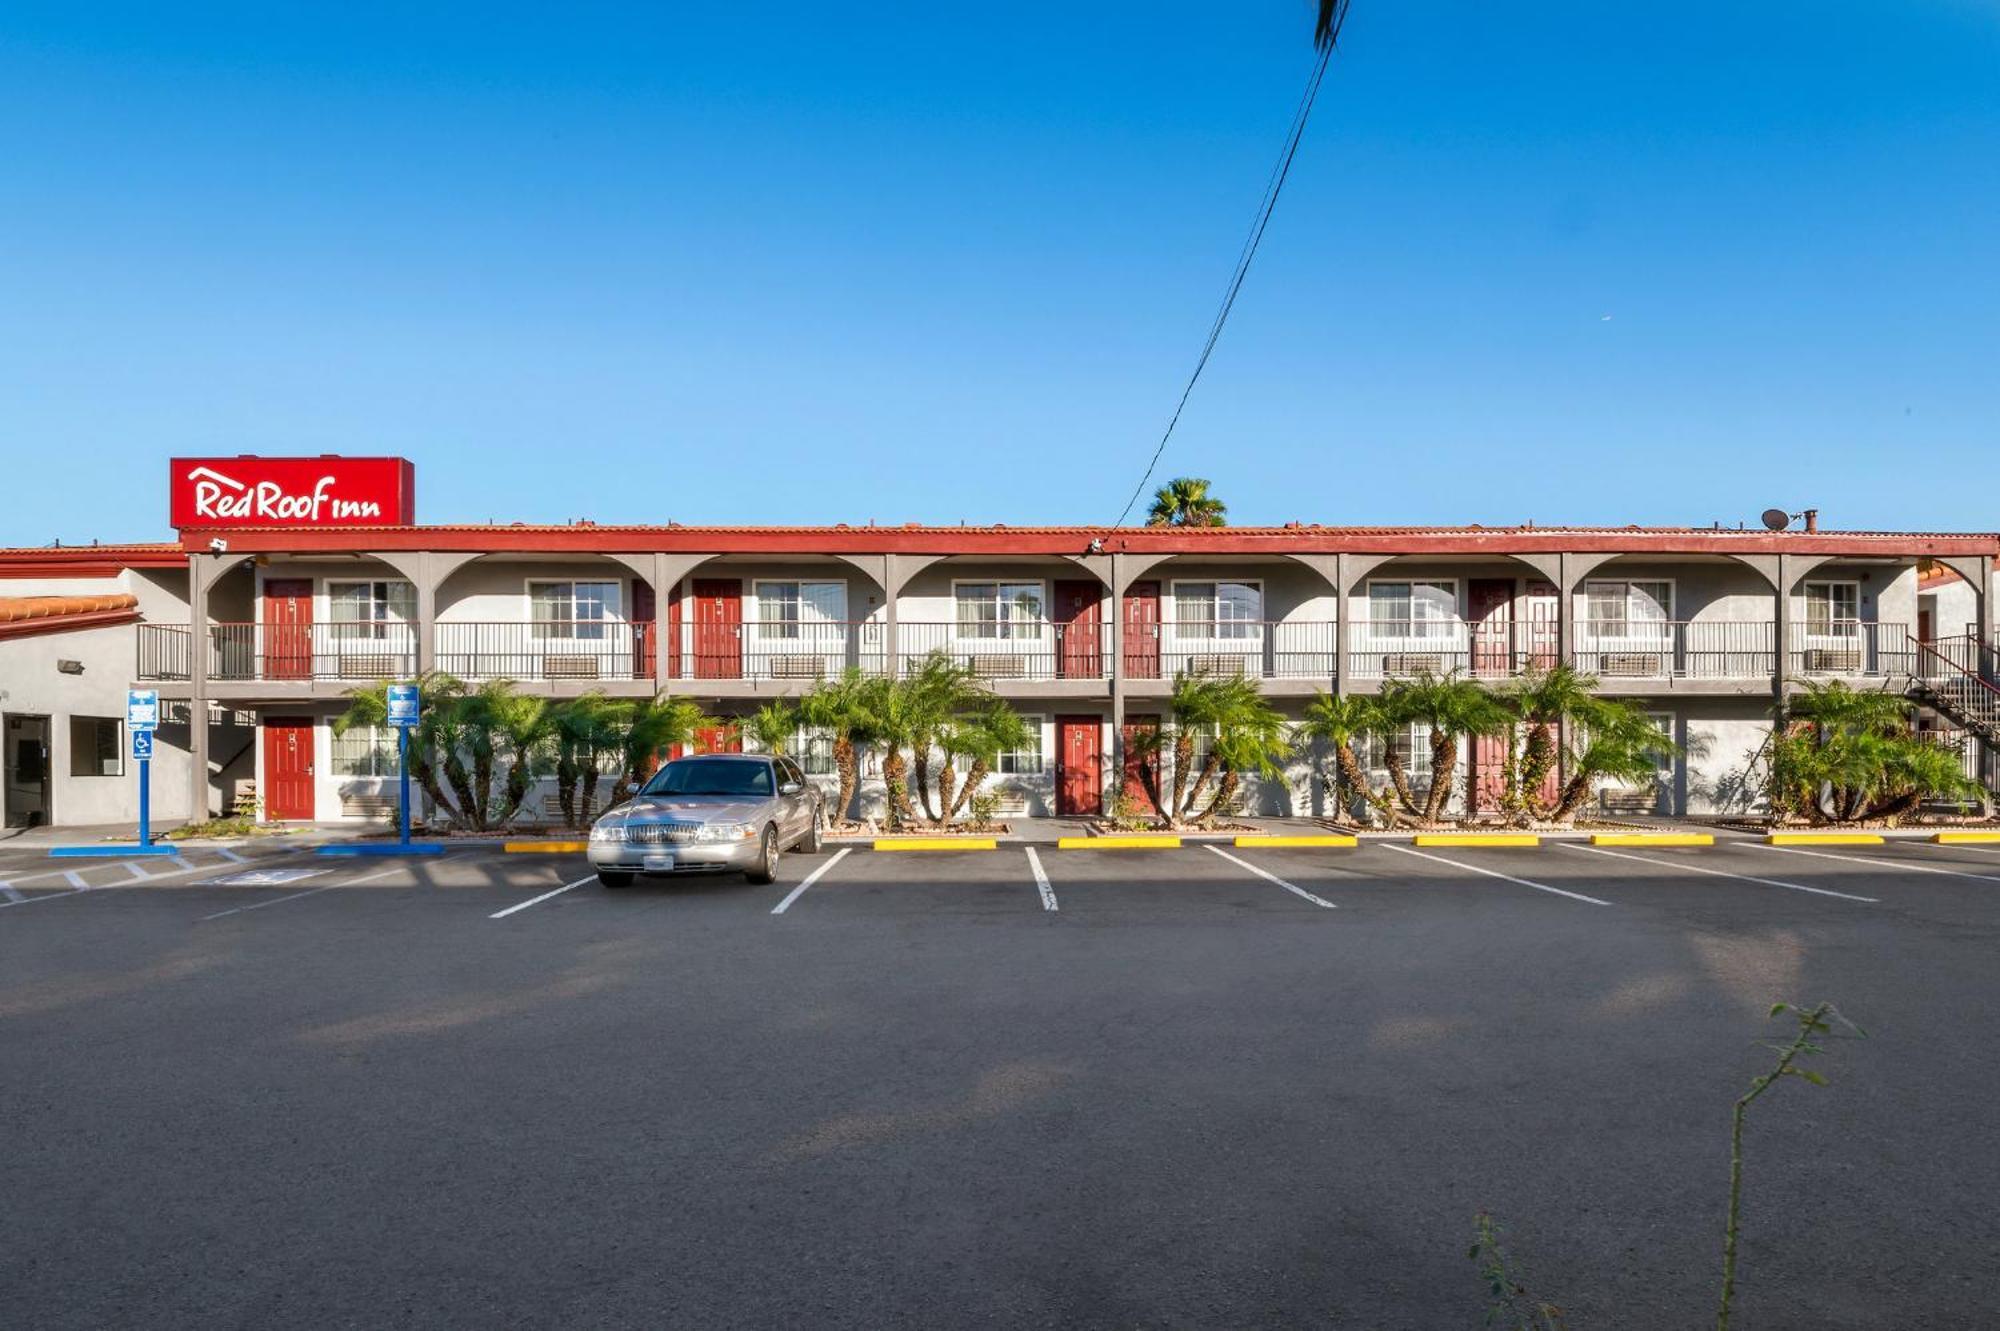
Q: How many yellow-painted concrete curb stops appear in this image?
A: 8